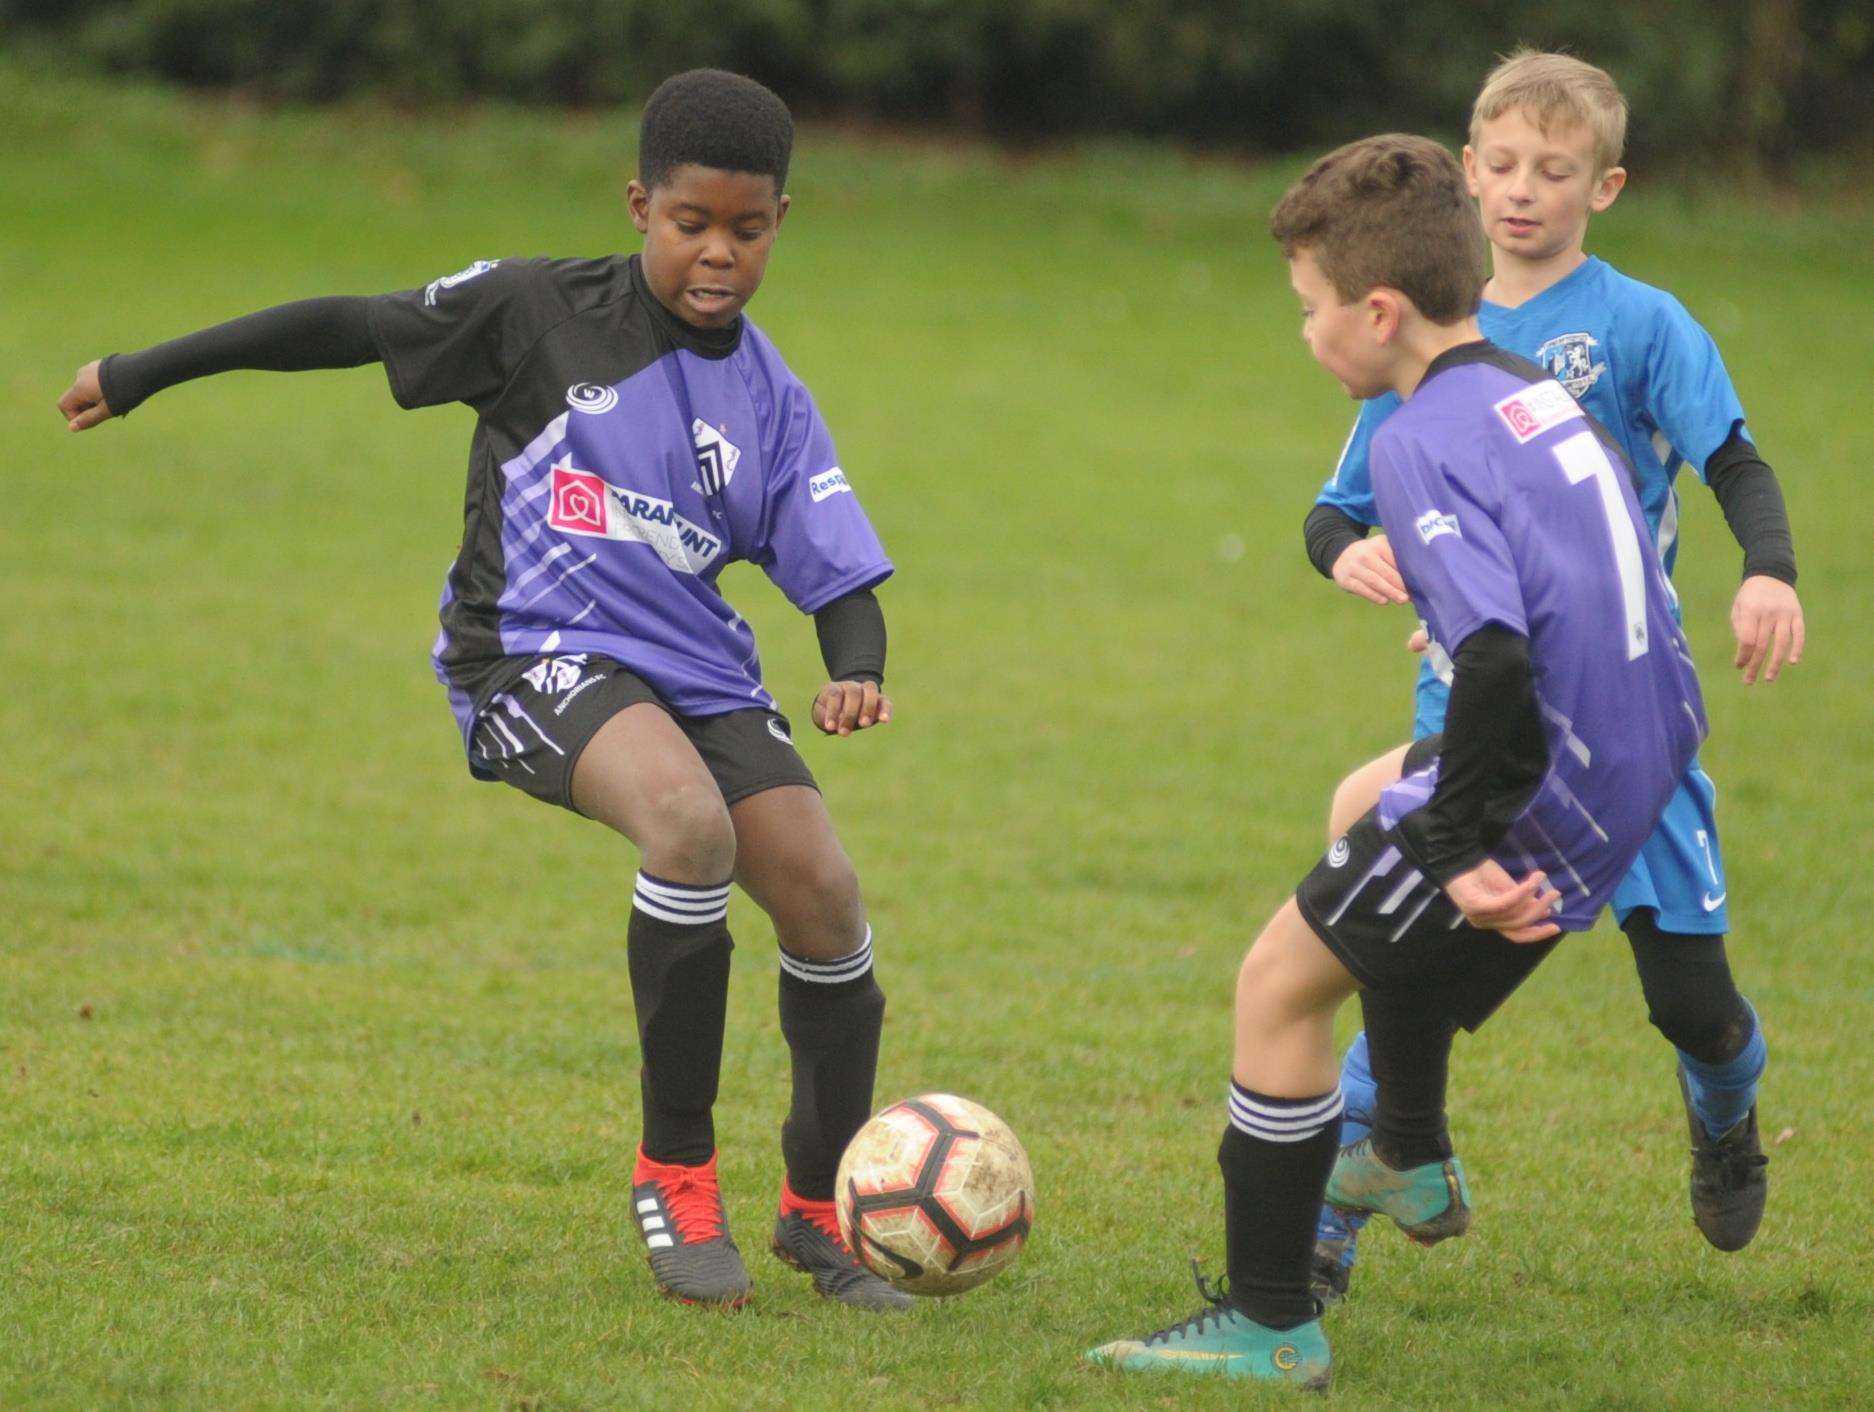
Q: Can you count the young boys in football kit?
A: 3